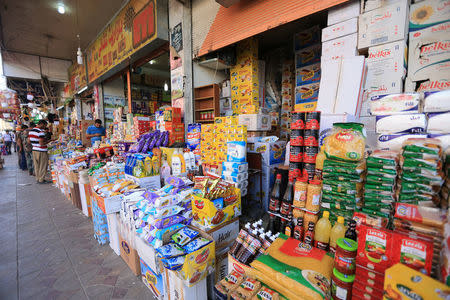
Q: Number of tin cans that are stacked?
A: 8